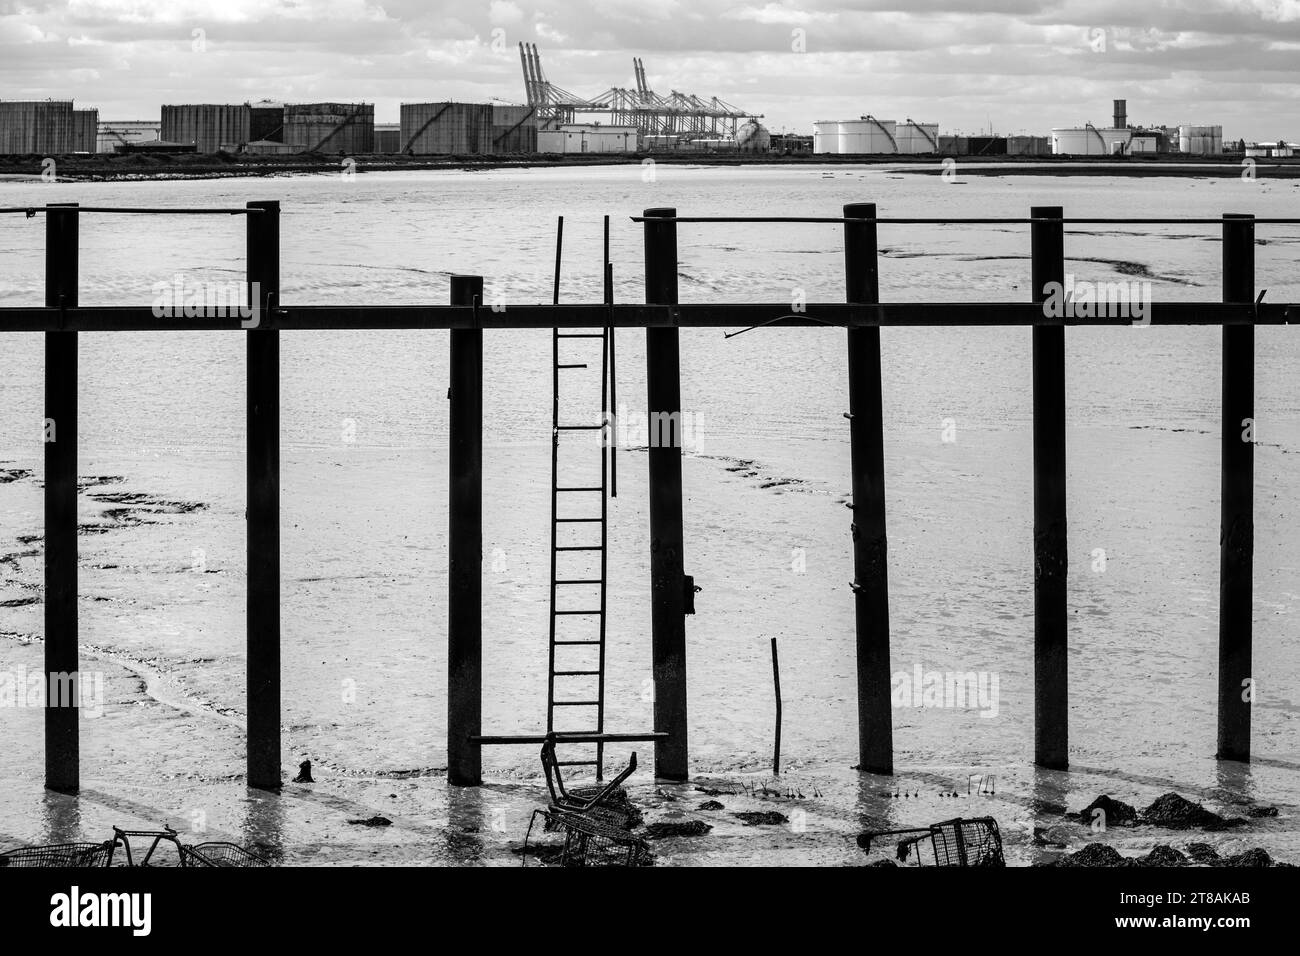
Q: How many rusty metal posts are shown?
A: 7